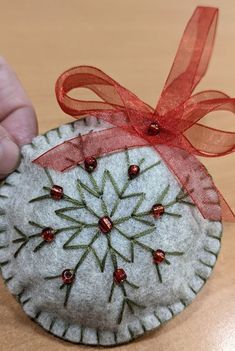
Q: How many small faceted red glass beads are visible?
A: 10